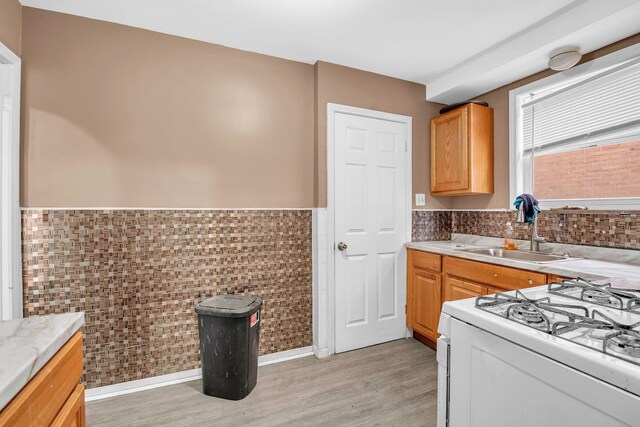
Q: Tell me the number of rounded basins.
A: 1